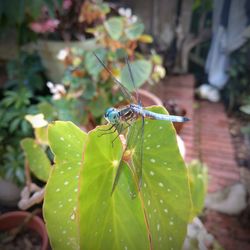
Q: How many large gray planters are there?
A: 1